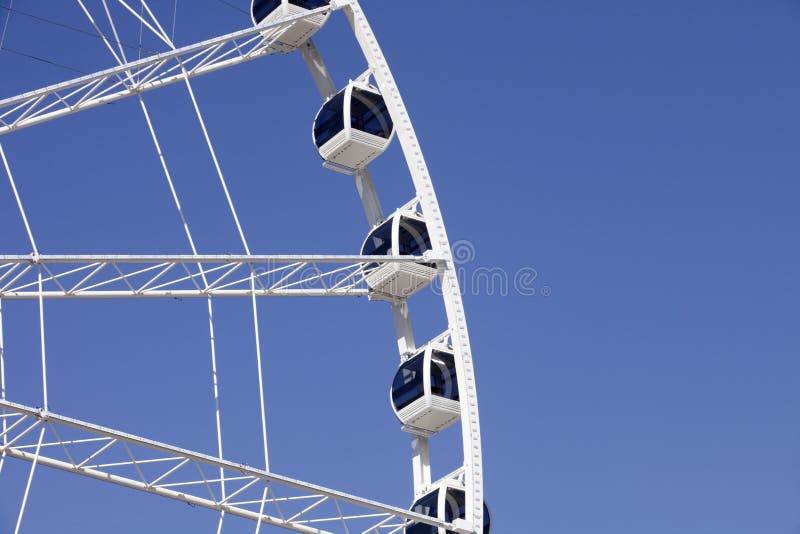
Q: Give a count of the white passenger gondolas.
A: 5